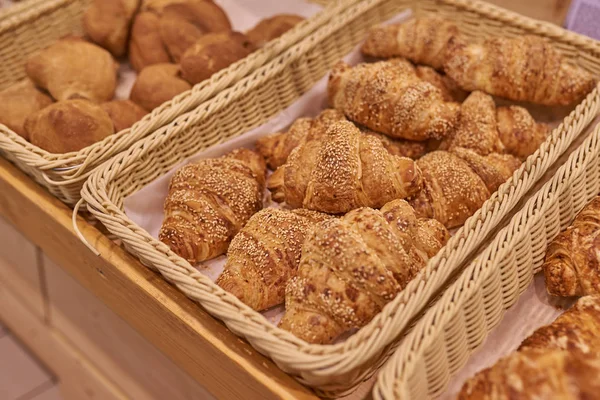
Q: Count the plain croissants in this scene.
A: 3